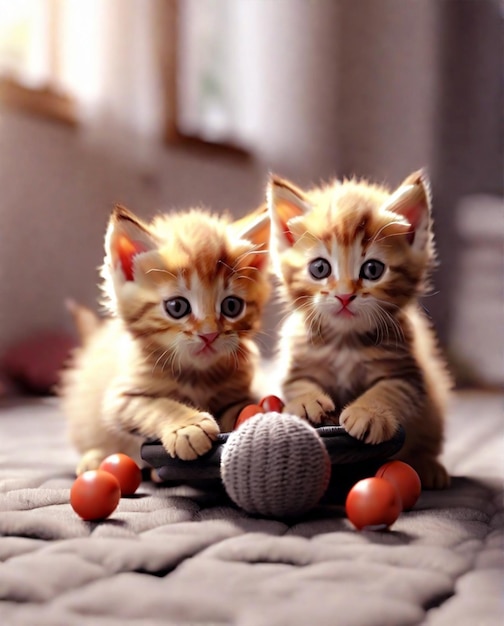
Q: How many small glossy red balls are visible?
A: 6